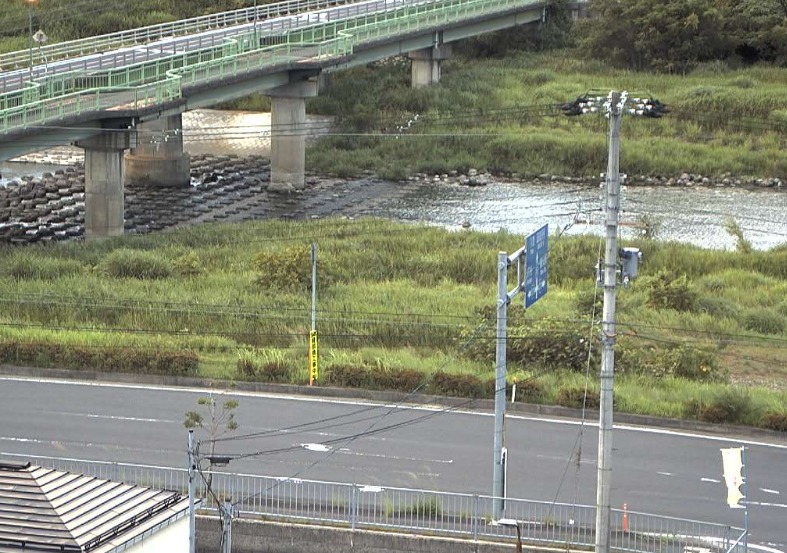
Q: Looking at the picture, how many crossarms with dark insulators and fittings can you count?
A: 1